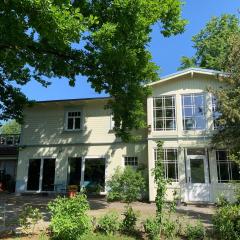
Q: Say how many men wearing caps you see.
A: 0